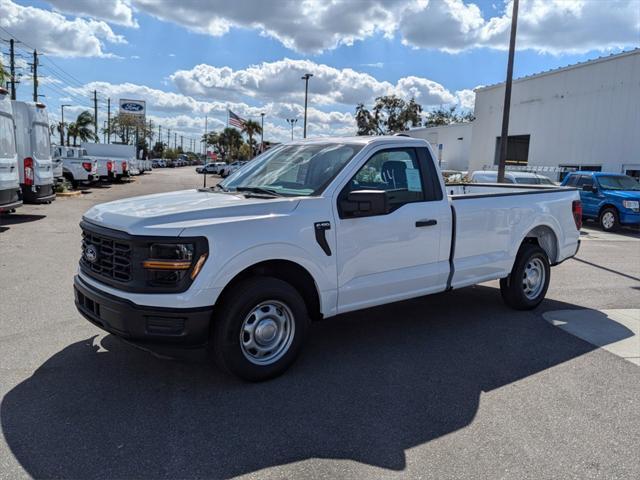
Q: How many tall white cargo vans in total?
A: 2